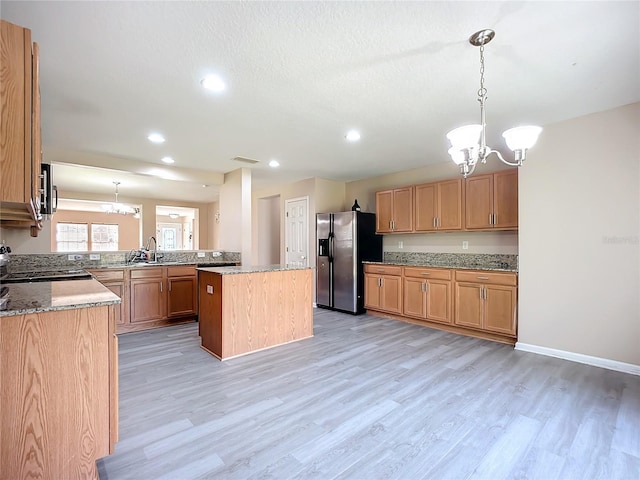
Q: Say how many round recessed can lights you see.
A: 5